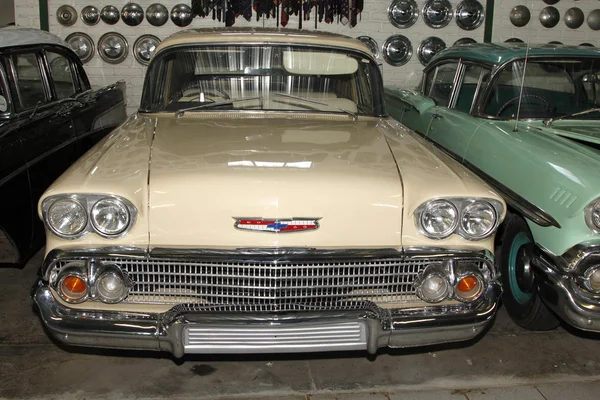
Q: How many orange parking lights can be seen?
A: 2